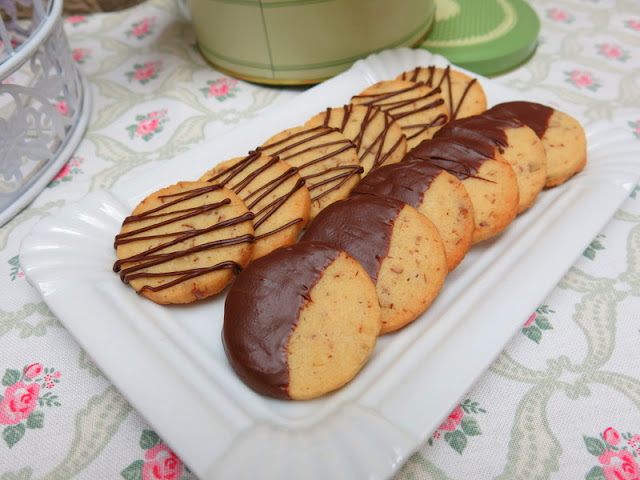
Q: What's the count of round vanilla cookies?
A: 12